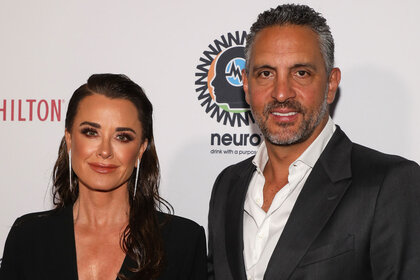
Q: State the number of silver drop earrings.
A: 2